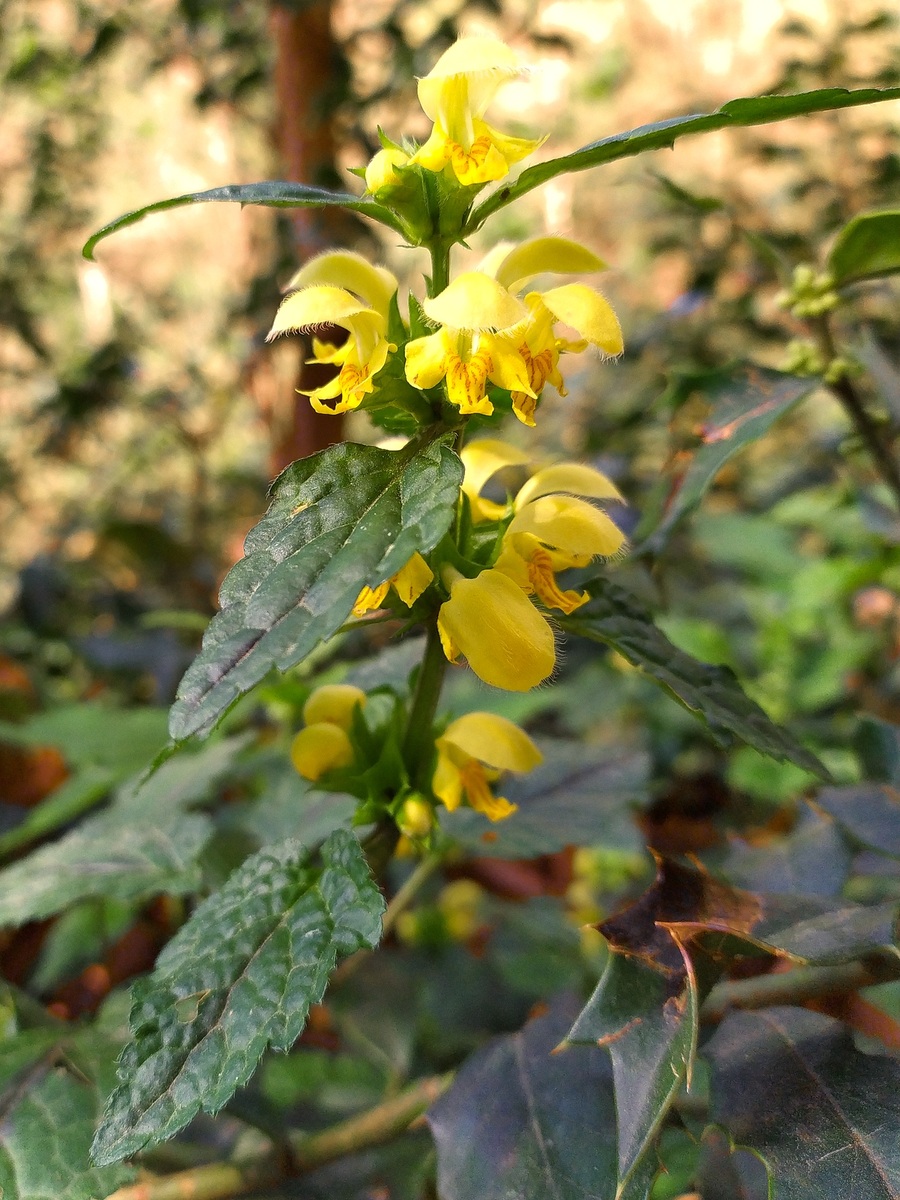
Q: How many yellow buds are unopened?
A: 4